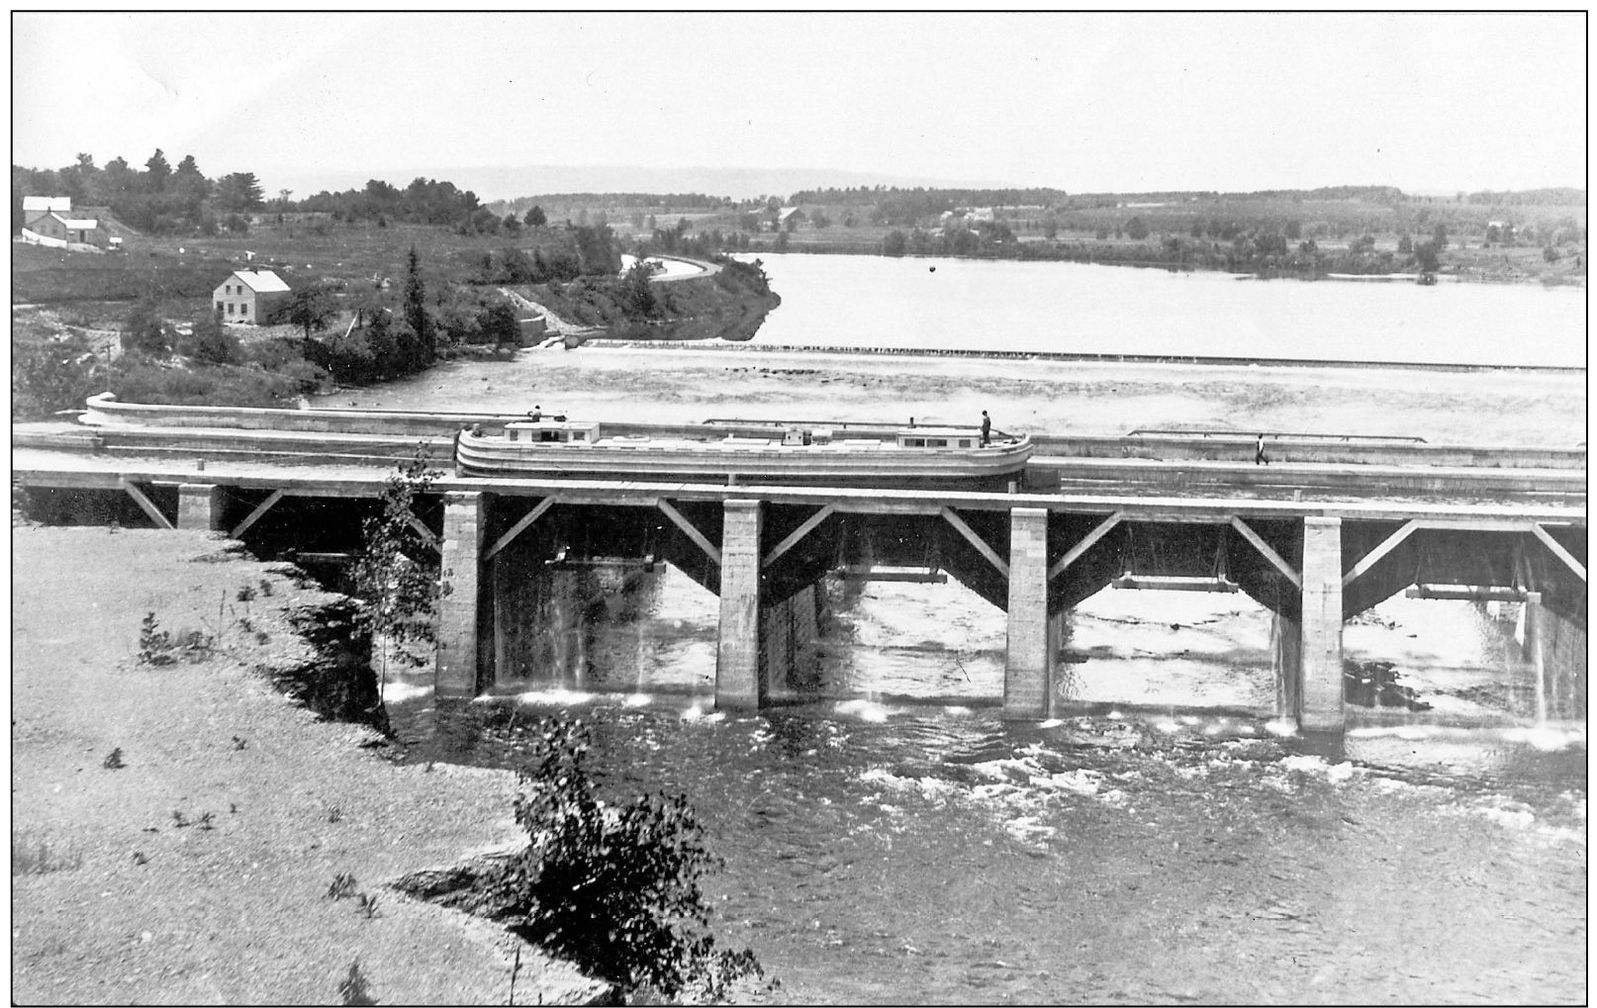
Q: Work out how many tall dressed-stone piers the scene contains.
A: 4